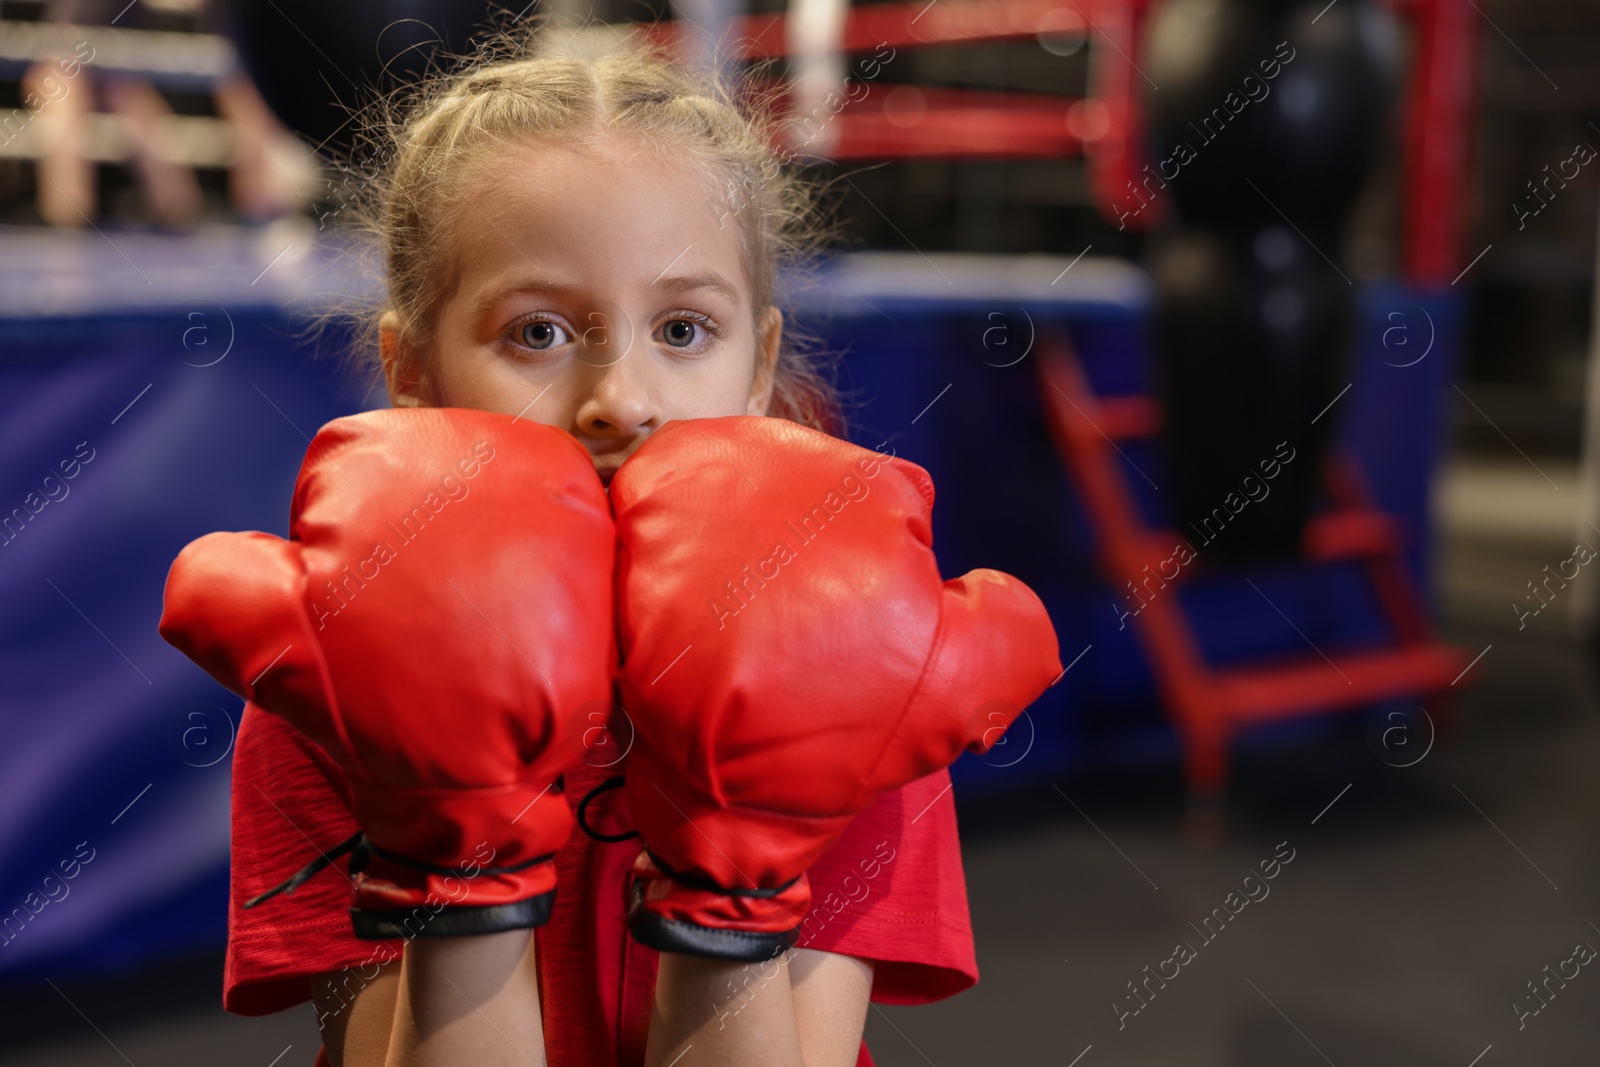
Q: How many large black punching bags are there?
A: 2